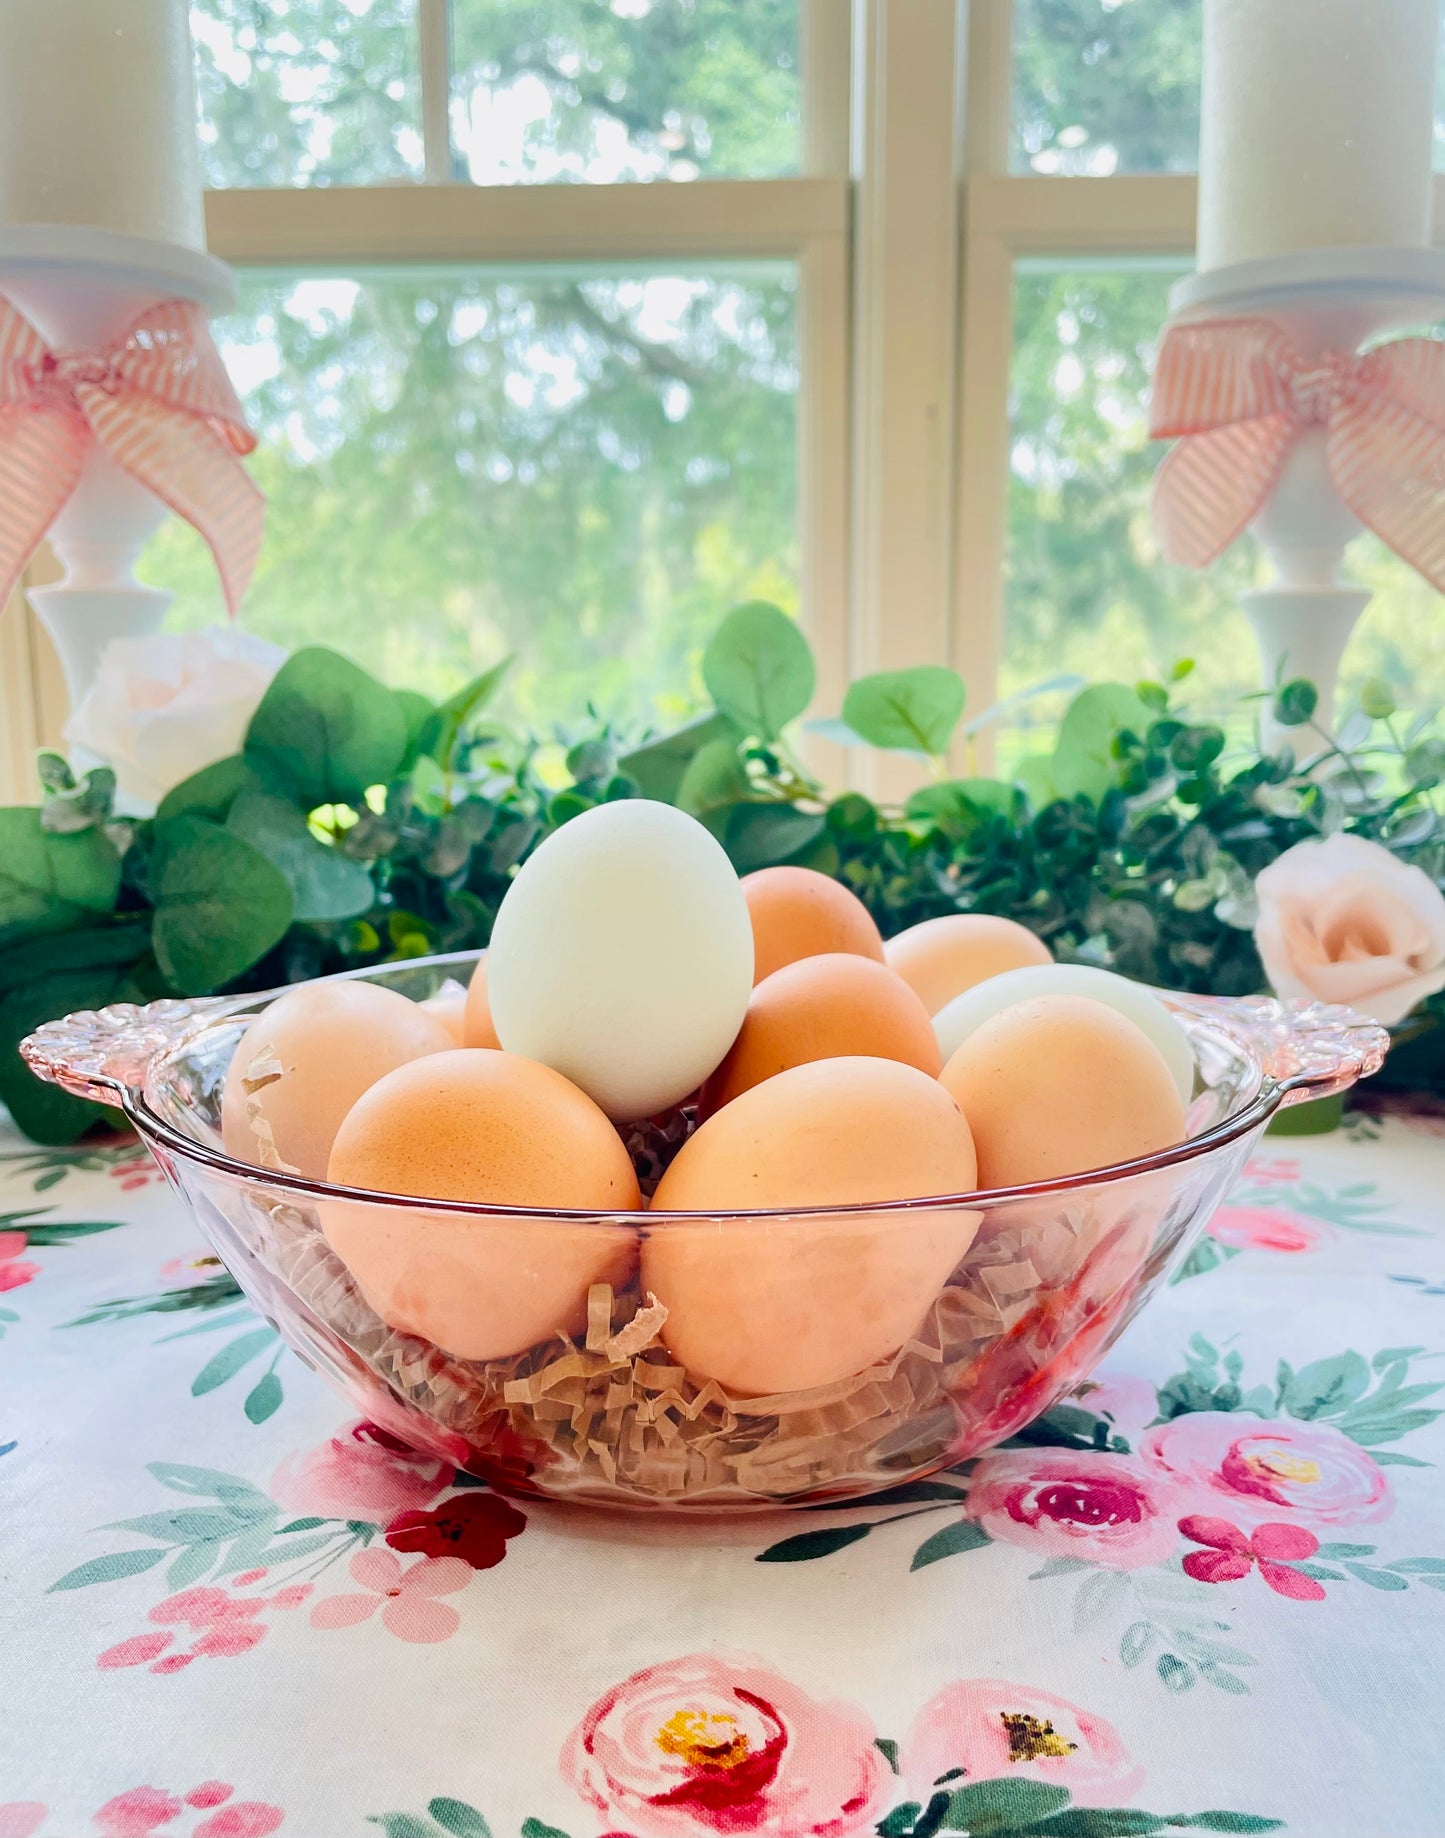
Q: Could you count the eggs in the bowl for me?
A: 11